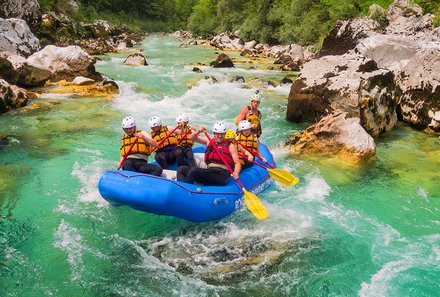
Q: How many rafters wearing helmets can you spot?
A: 7